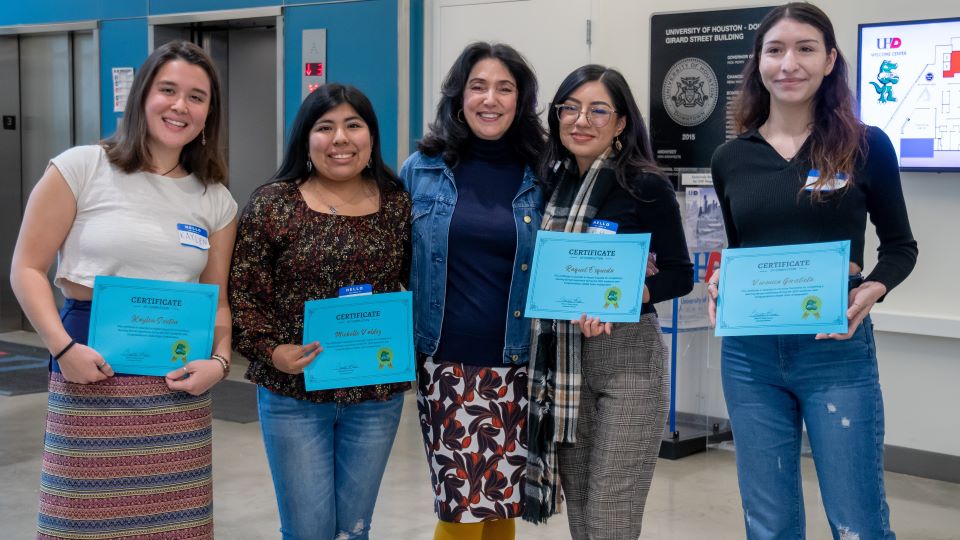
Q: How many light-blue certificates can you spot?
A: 4